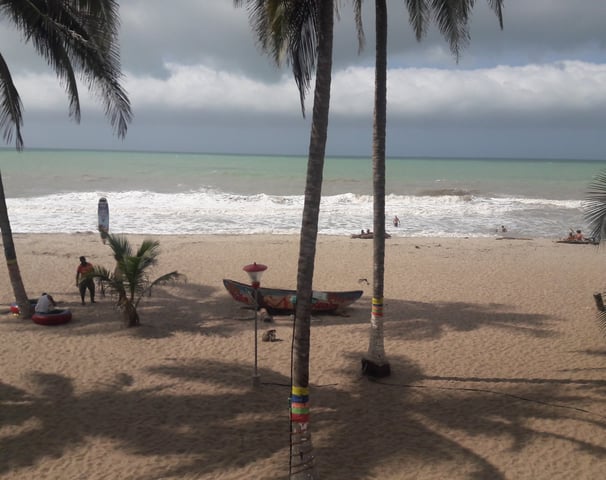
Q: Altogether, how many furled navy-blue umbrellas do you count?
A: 0